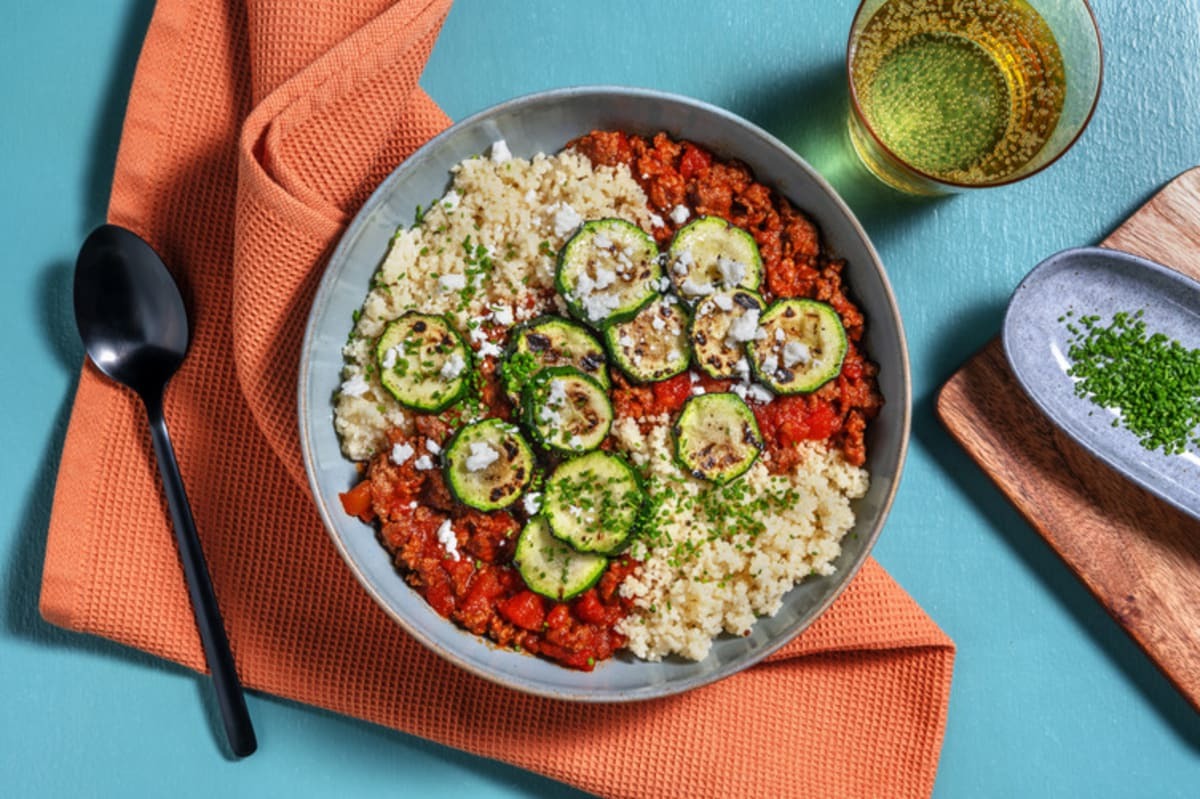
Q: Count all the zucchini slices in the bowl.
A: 12